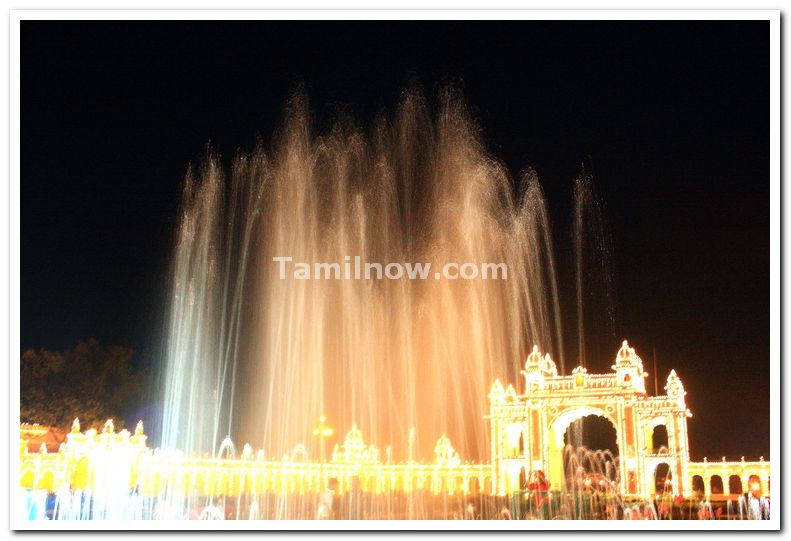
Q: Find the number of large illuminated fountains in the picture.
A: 1